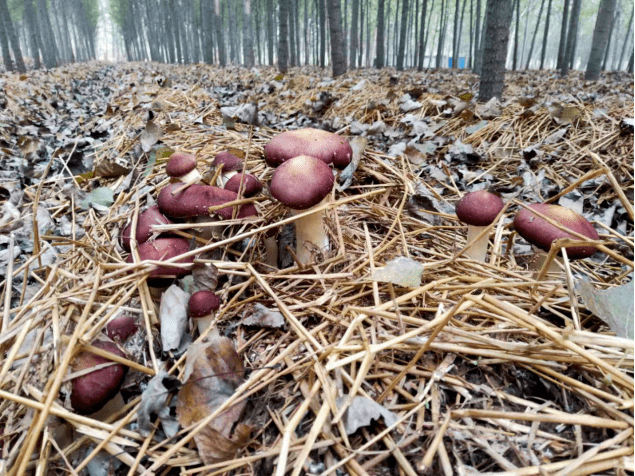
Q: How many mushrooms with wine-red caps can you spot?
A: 13